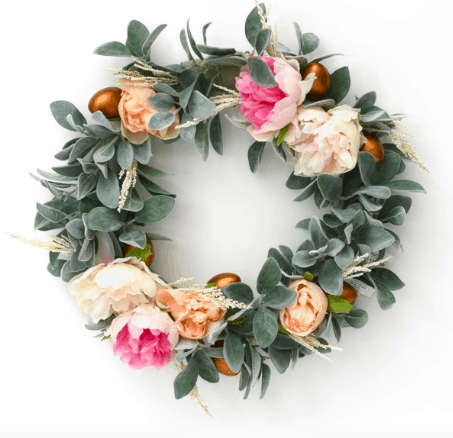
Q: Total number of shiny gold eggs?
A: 7